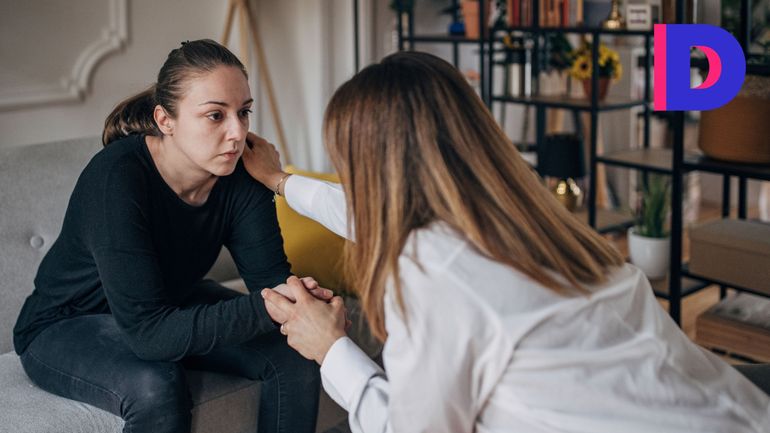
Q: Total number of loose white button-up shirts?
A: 1